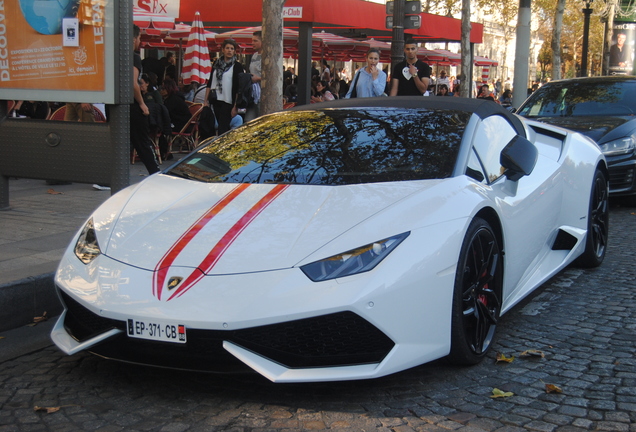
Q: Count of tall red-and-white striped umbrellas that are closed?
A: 1